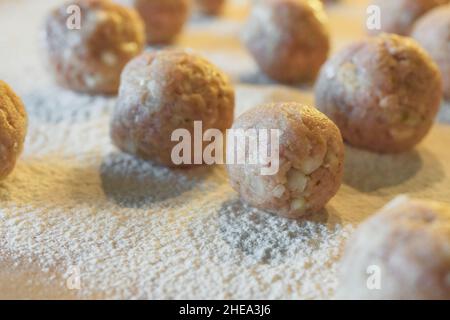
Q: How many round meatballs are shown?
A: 11